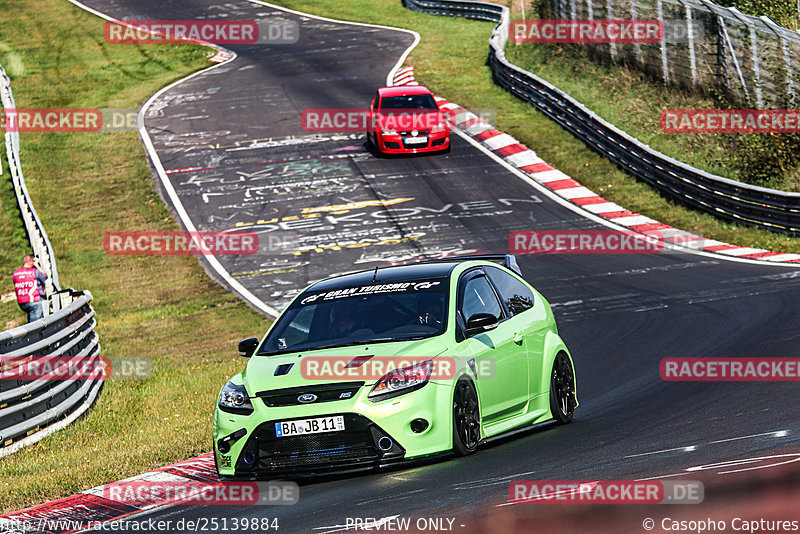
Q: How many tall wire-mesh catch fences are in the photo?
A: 1